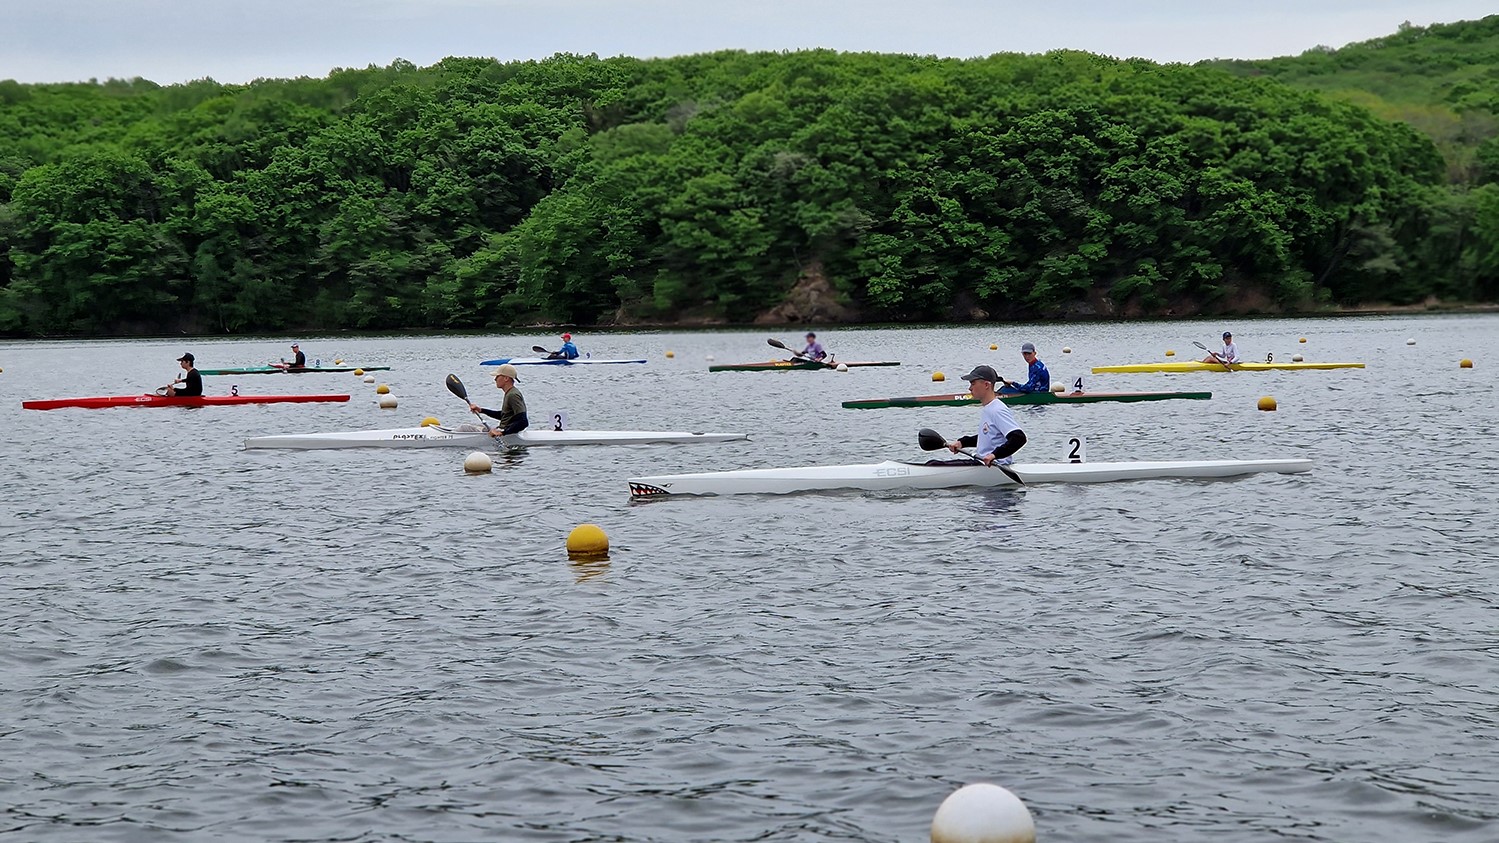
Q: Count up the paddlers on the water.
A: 8